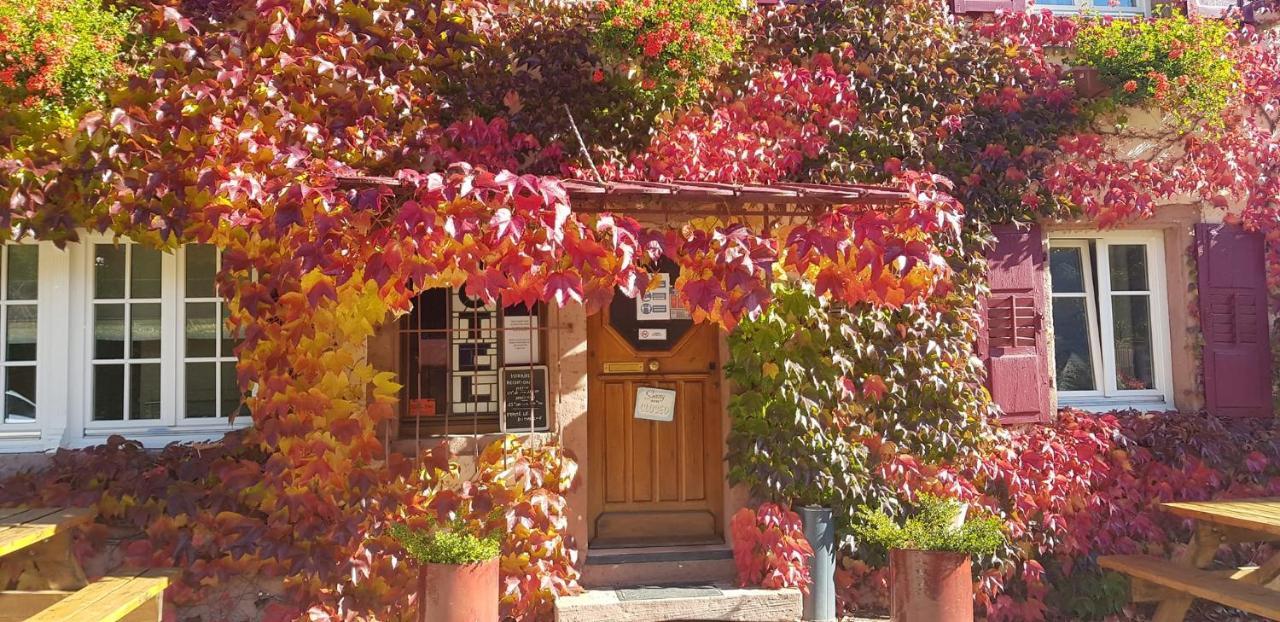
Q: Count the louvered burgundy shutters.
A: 2